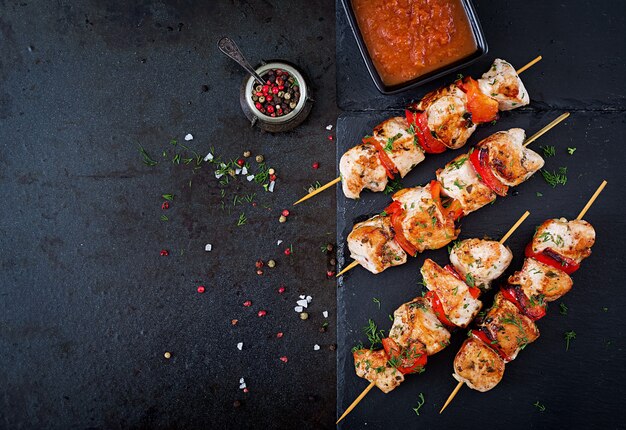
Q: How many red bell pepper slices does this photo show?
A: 12